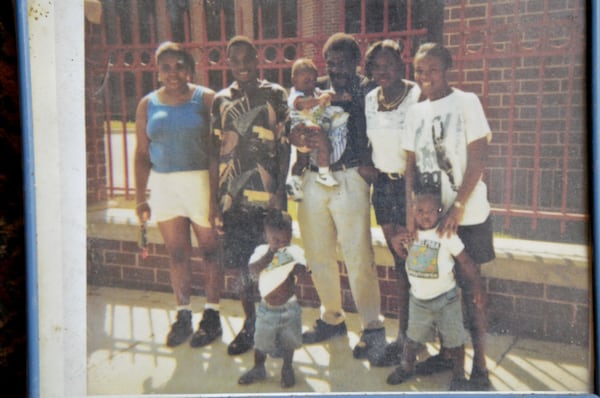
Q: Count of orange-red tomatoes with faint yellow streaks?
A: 0